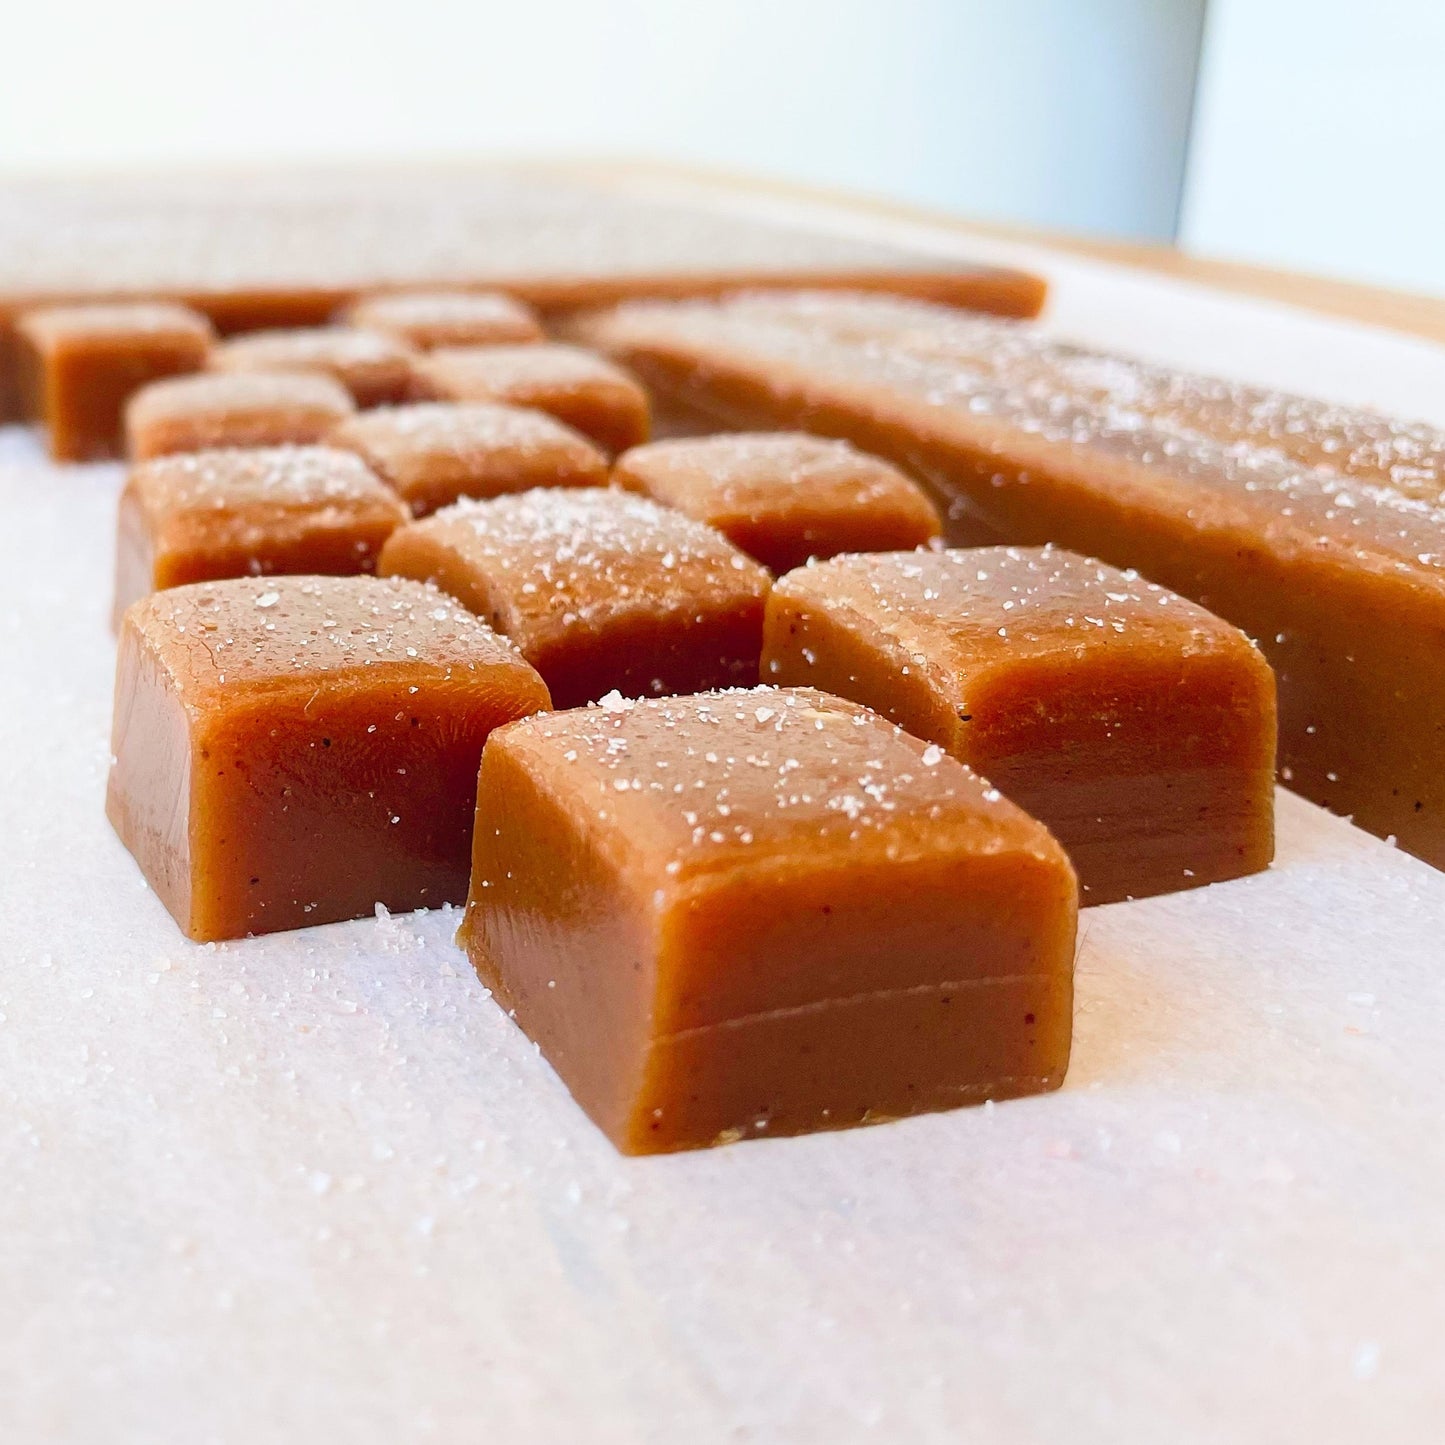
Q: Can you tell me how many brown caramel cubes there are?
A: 12